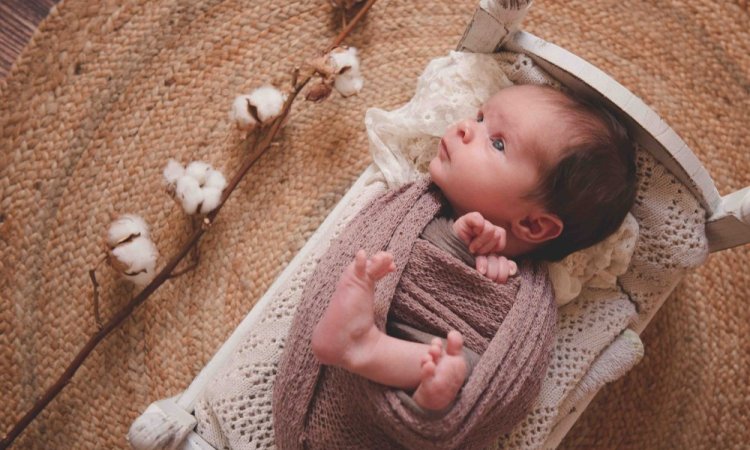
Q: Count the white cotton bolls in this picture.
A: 4